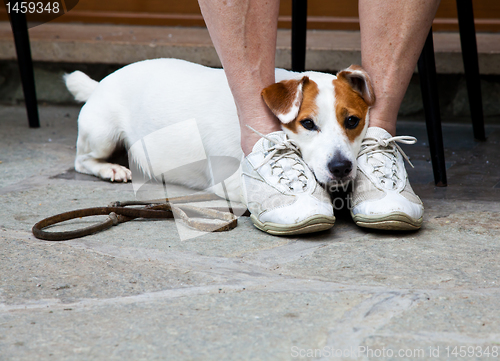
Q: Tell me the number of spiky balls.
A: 0